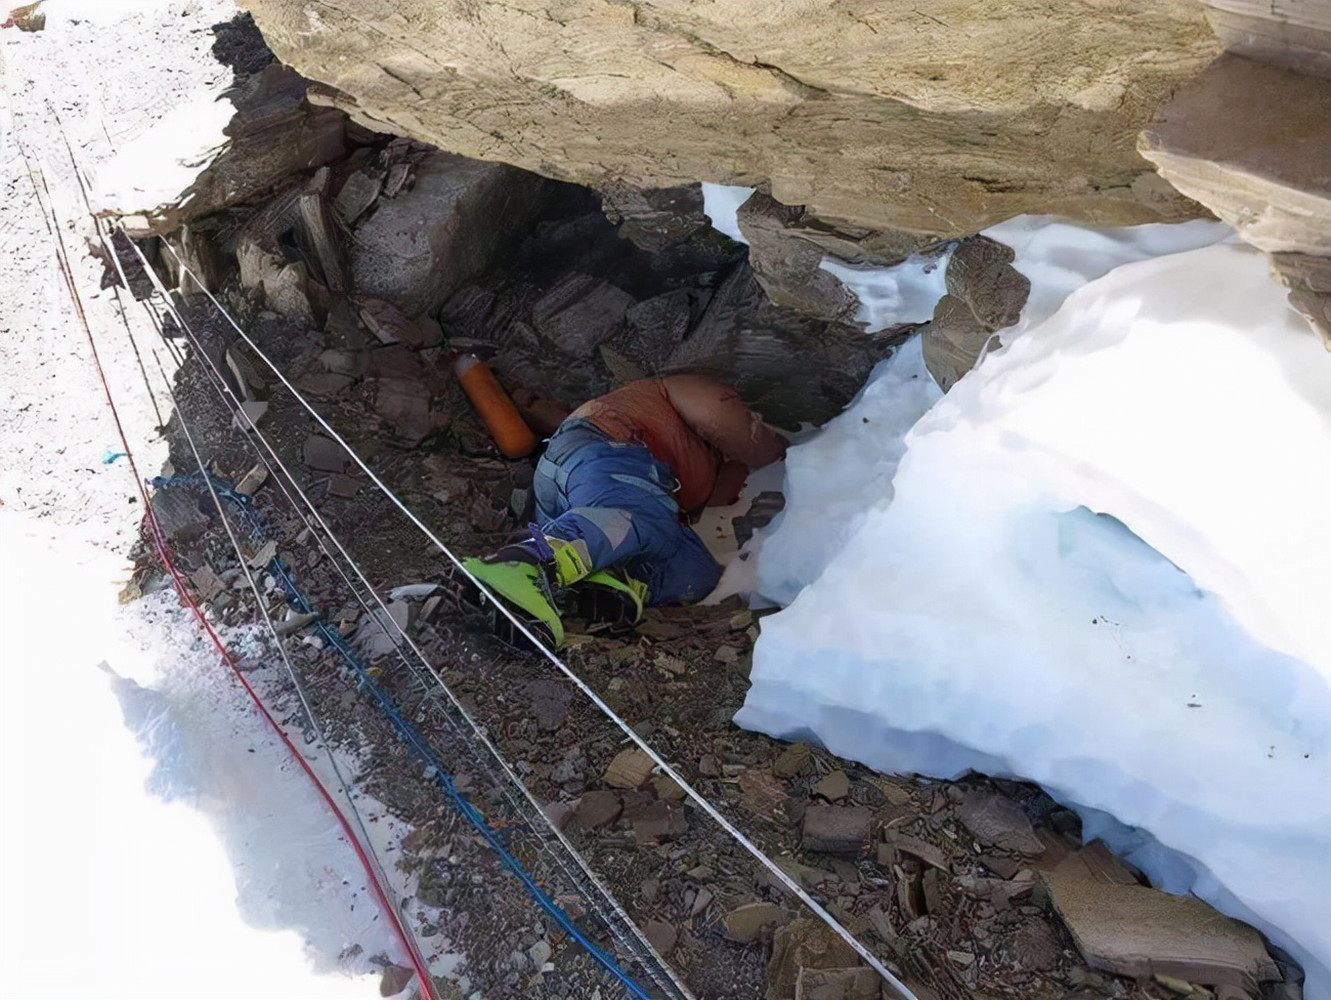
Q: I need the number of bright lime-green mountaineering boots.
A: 2